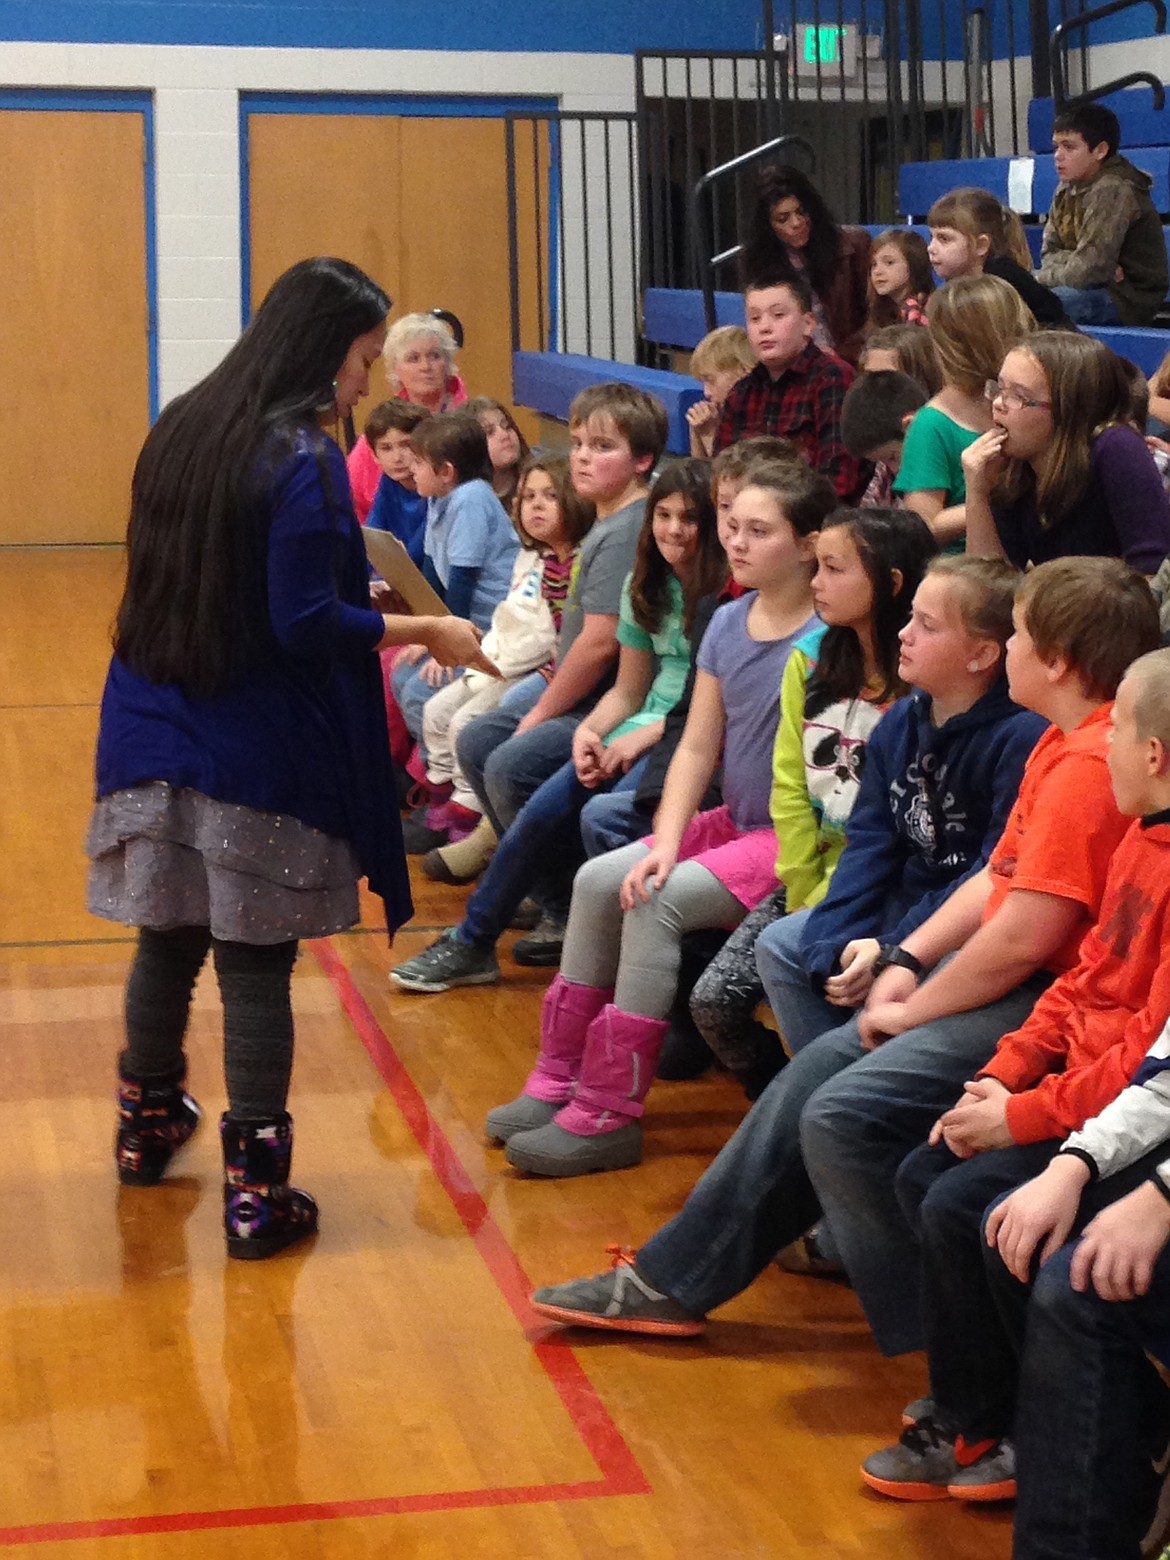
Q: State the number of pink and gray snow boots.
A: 2